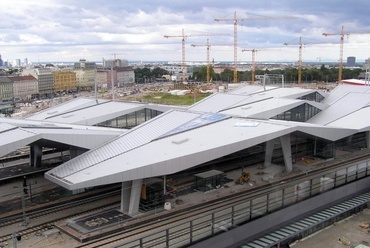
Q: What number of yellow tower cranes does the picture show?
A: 6